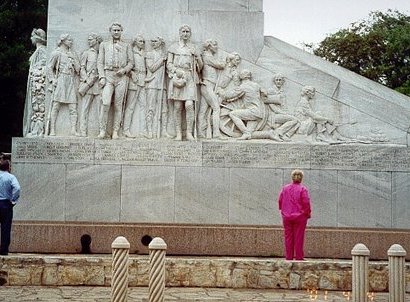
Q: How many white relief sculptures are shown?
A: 12